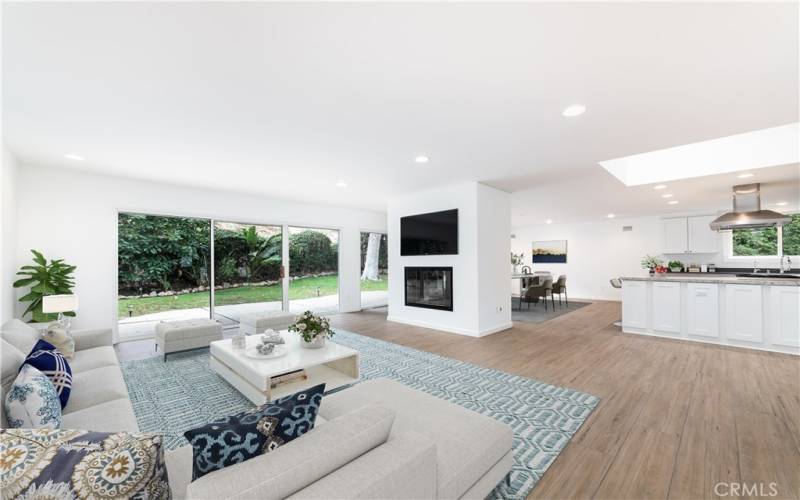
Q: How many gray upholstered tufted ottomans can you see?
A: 2